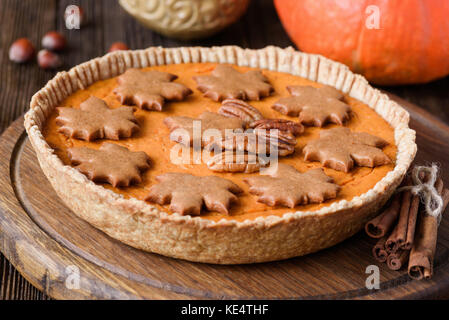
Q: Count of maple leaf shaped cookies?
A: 9